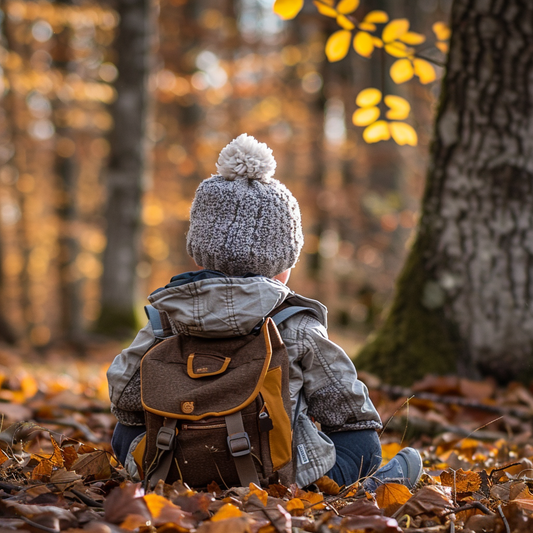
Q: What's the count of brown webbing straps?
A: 2